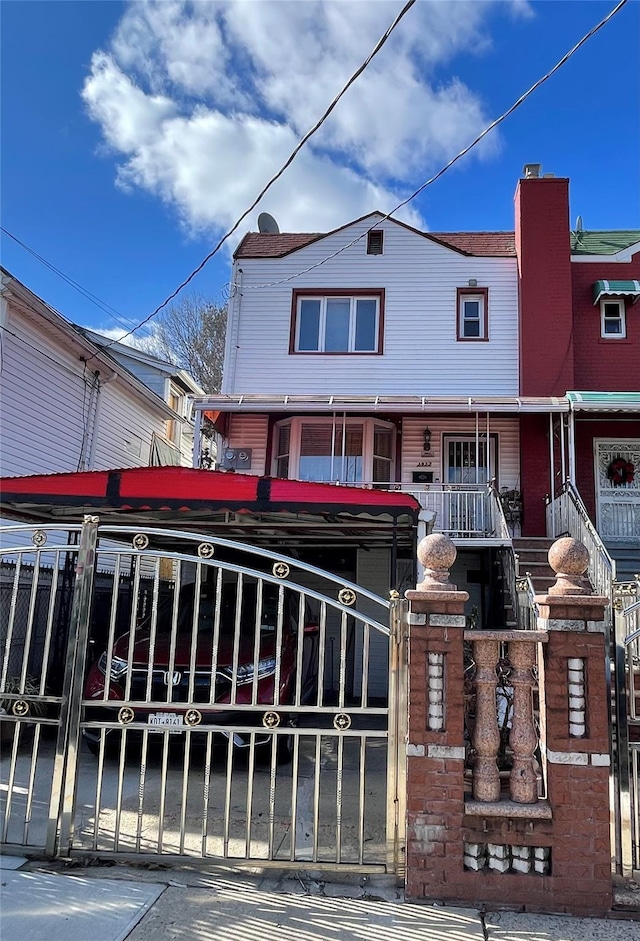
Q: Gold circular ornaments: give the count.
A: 10